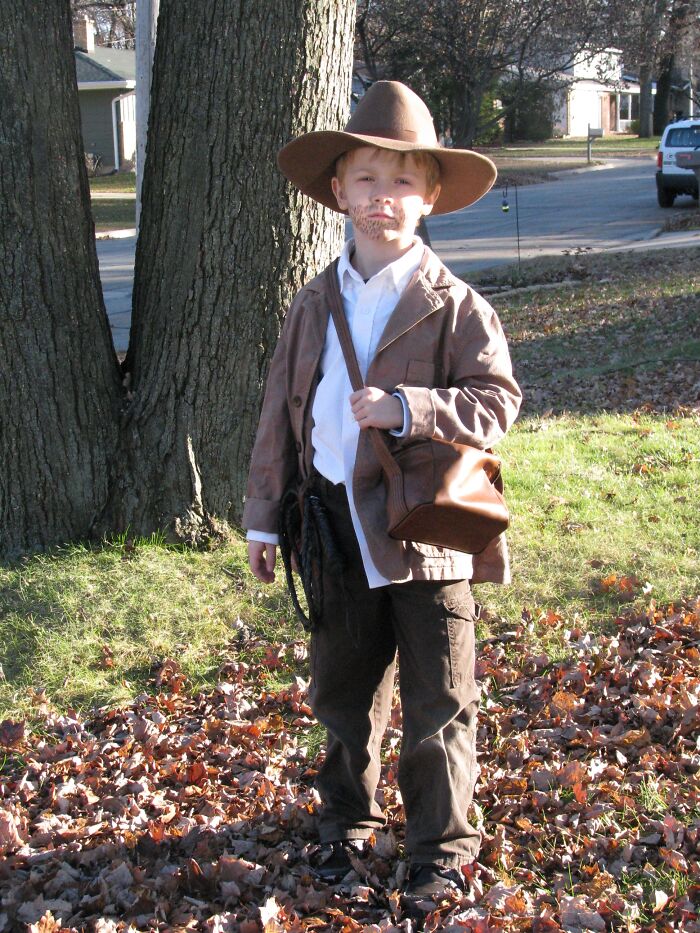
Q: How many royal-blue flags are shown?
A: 0